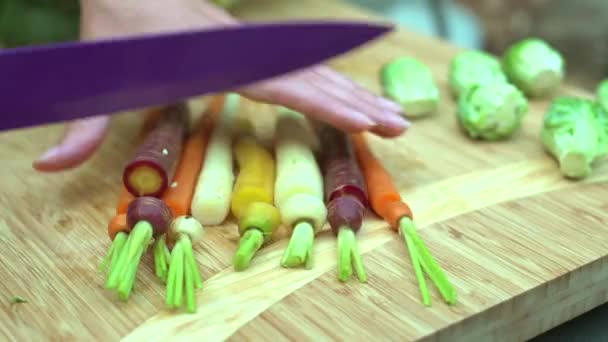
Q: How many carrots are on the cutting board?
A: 8